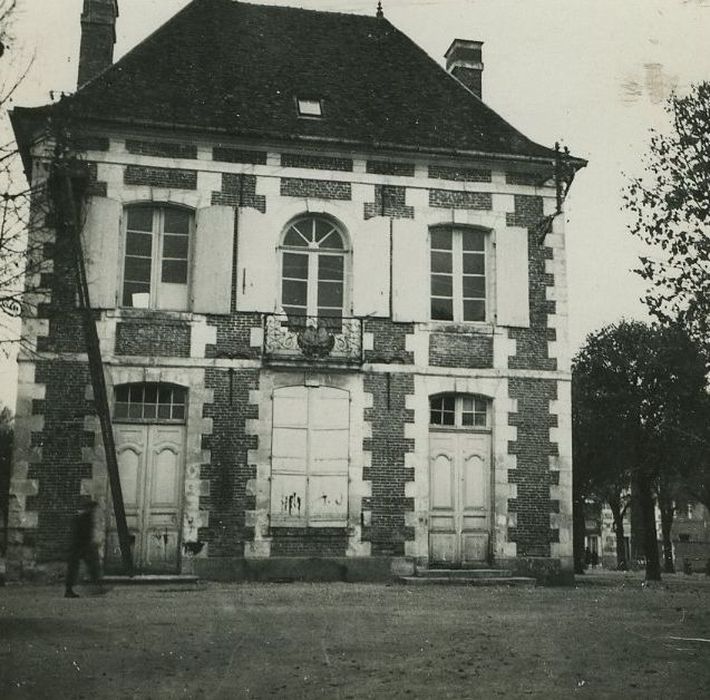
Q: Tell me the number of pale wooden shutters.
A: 8